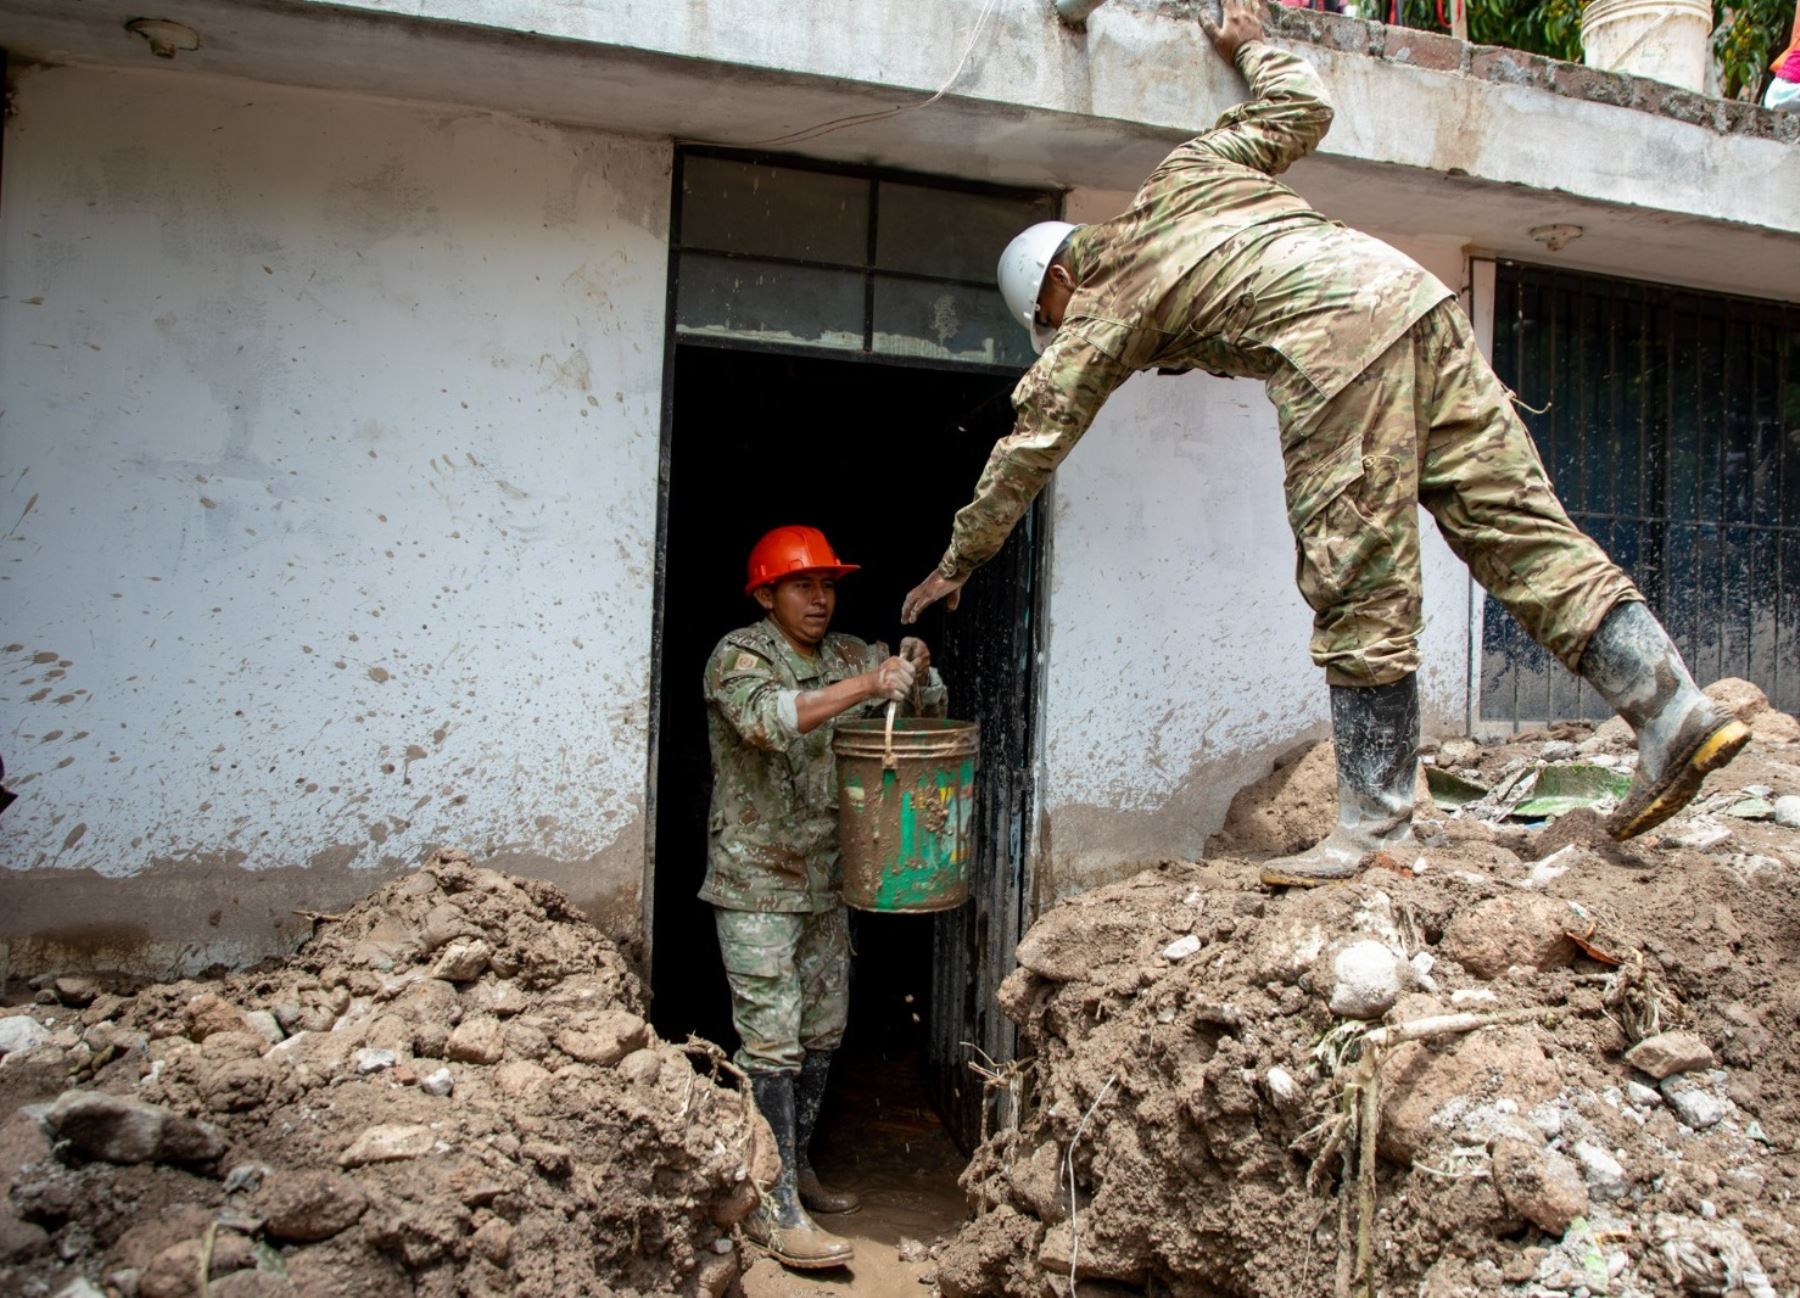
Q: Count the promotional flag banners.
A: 0